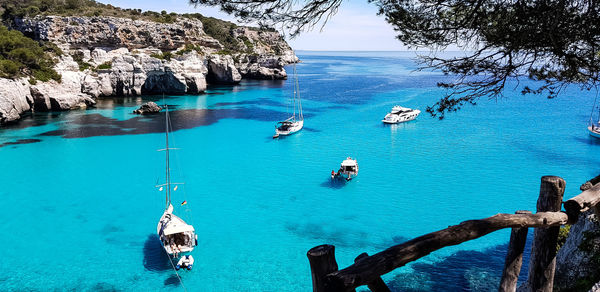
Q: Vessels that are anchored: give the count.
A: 5